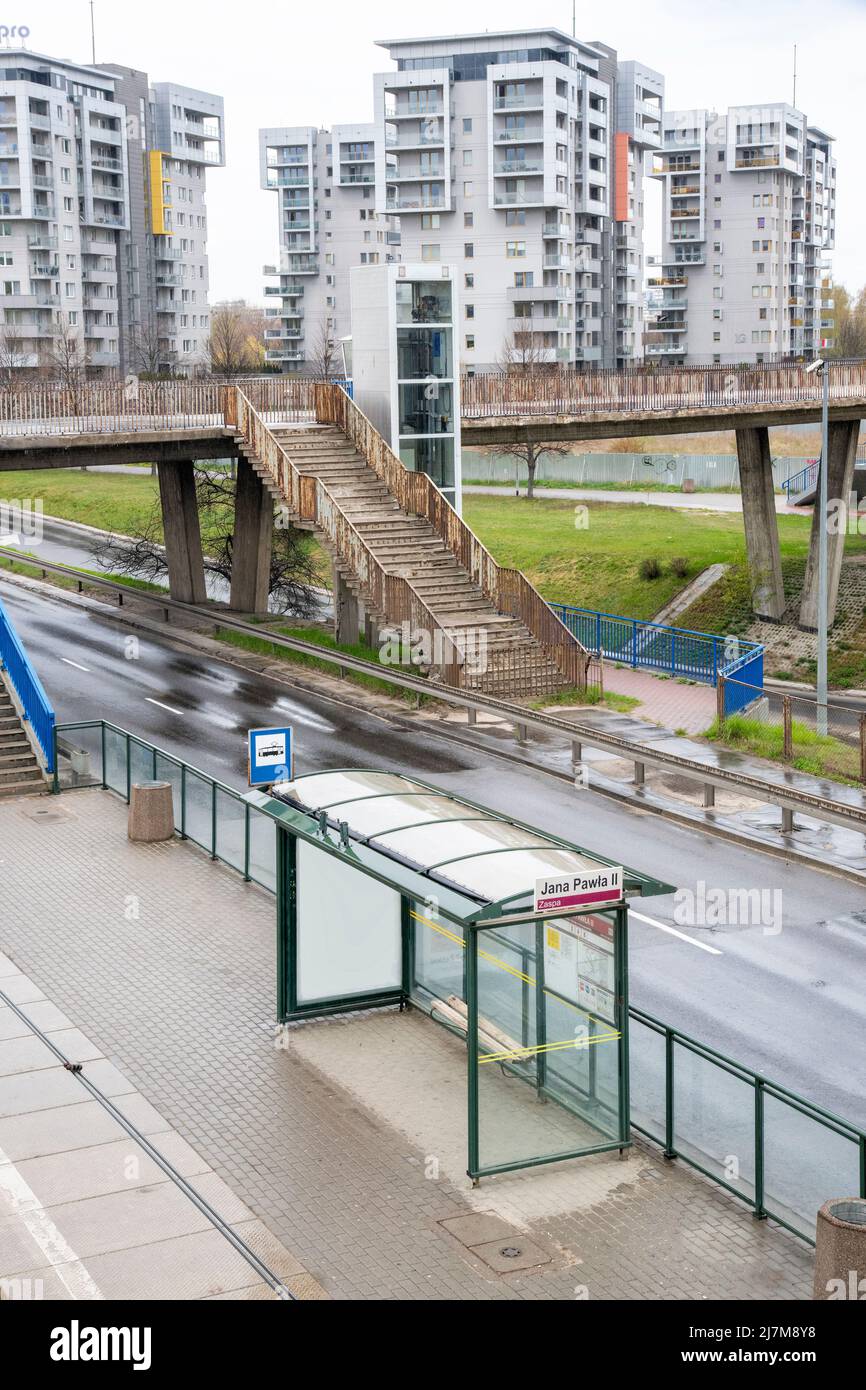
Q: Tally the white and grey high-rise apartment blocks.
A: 4